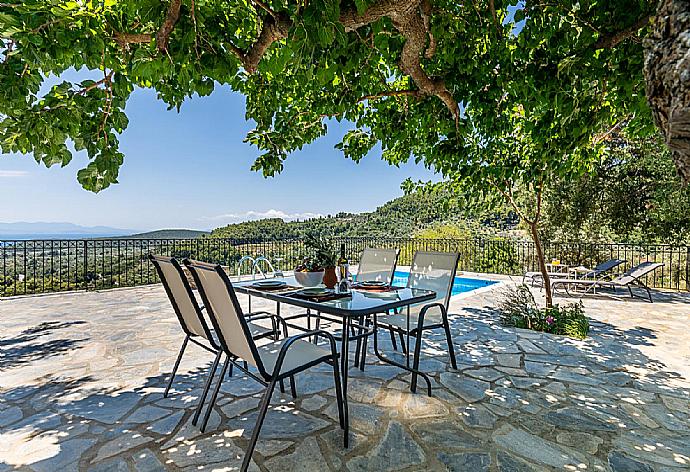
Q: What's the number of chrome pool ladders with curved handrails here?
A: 1